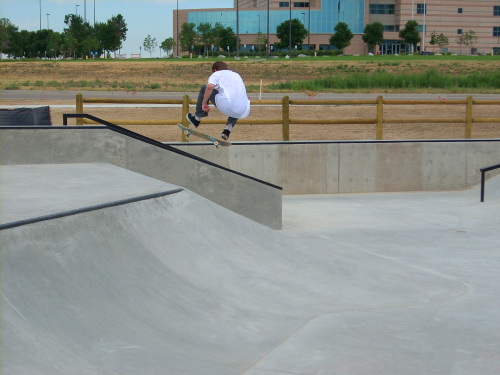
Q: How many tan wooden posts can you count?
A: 5